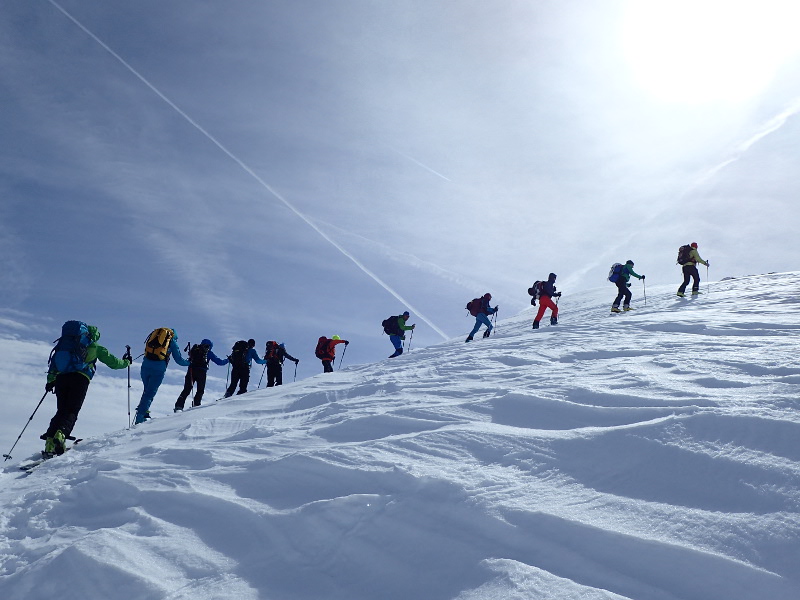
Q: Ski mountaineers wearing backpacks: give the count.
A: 11